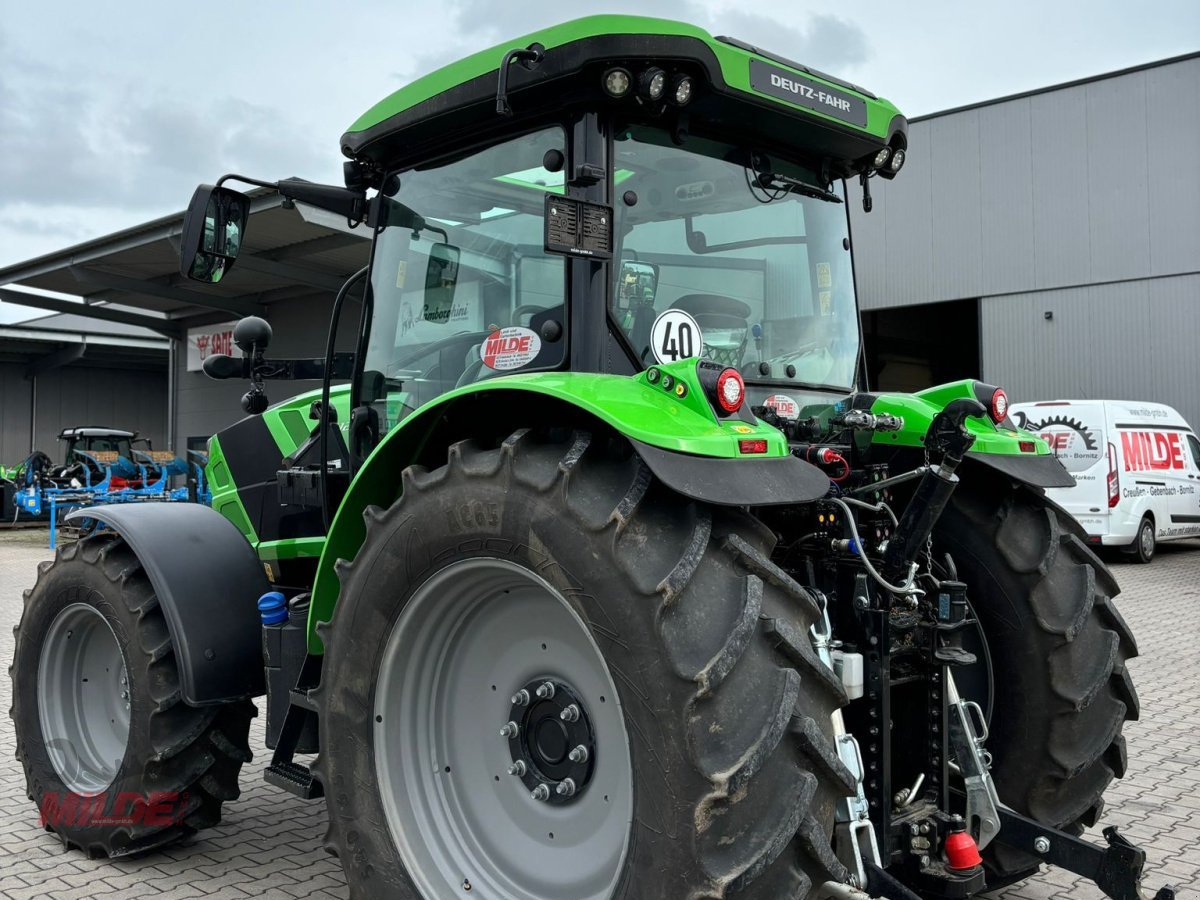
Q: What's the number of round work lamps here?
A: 5